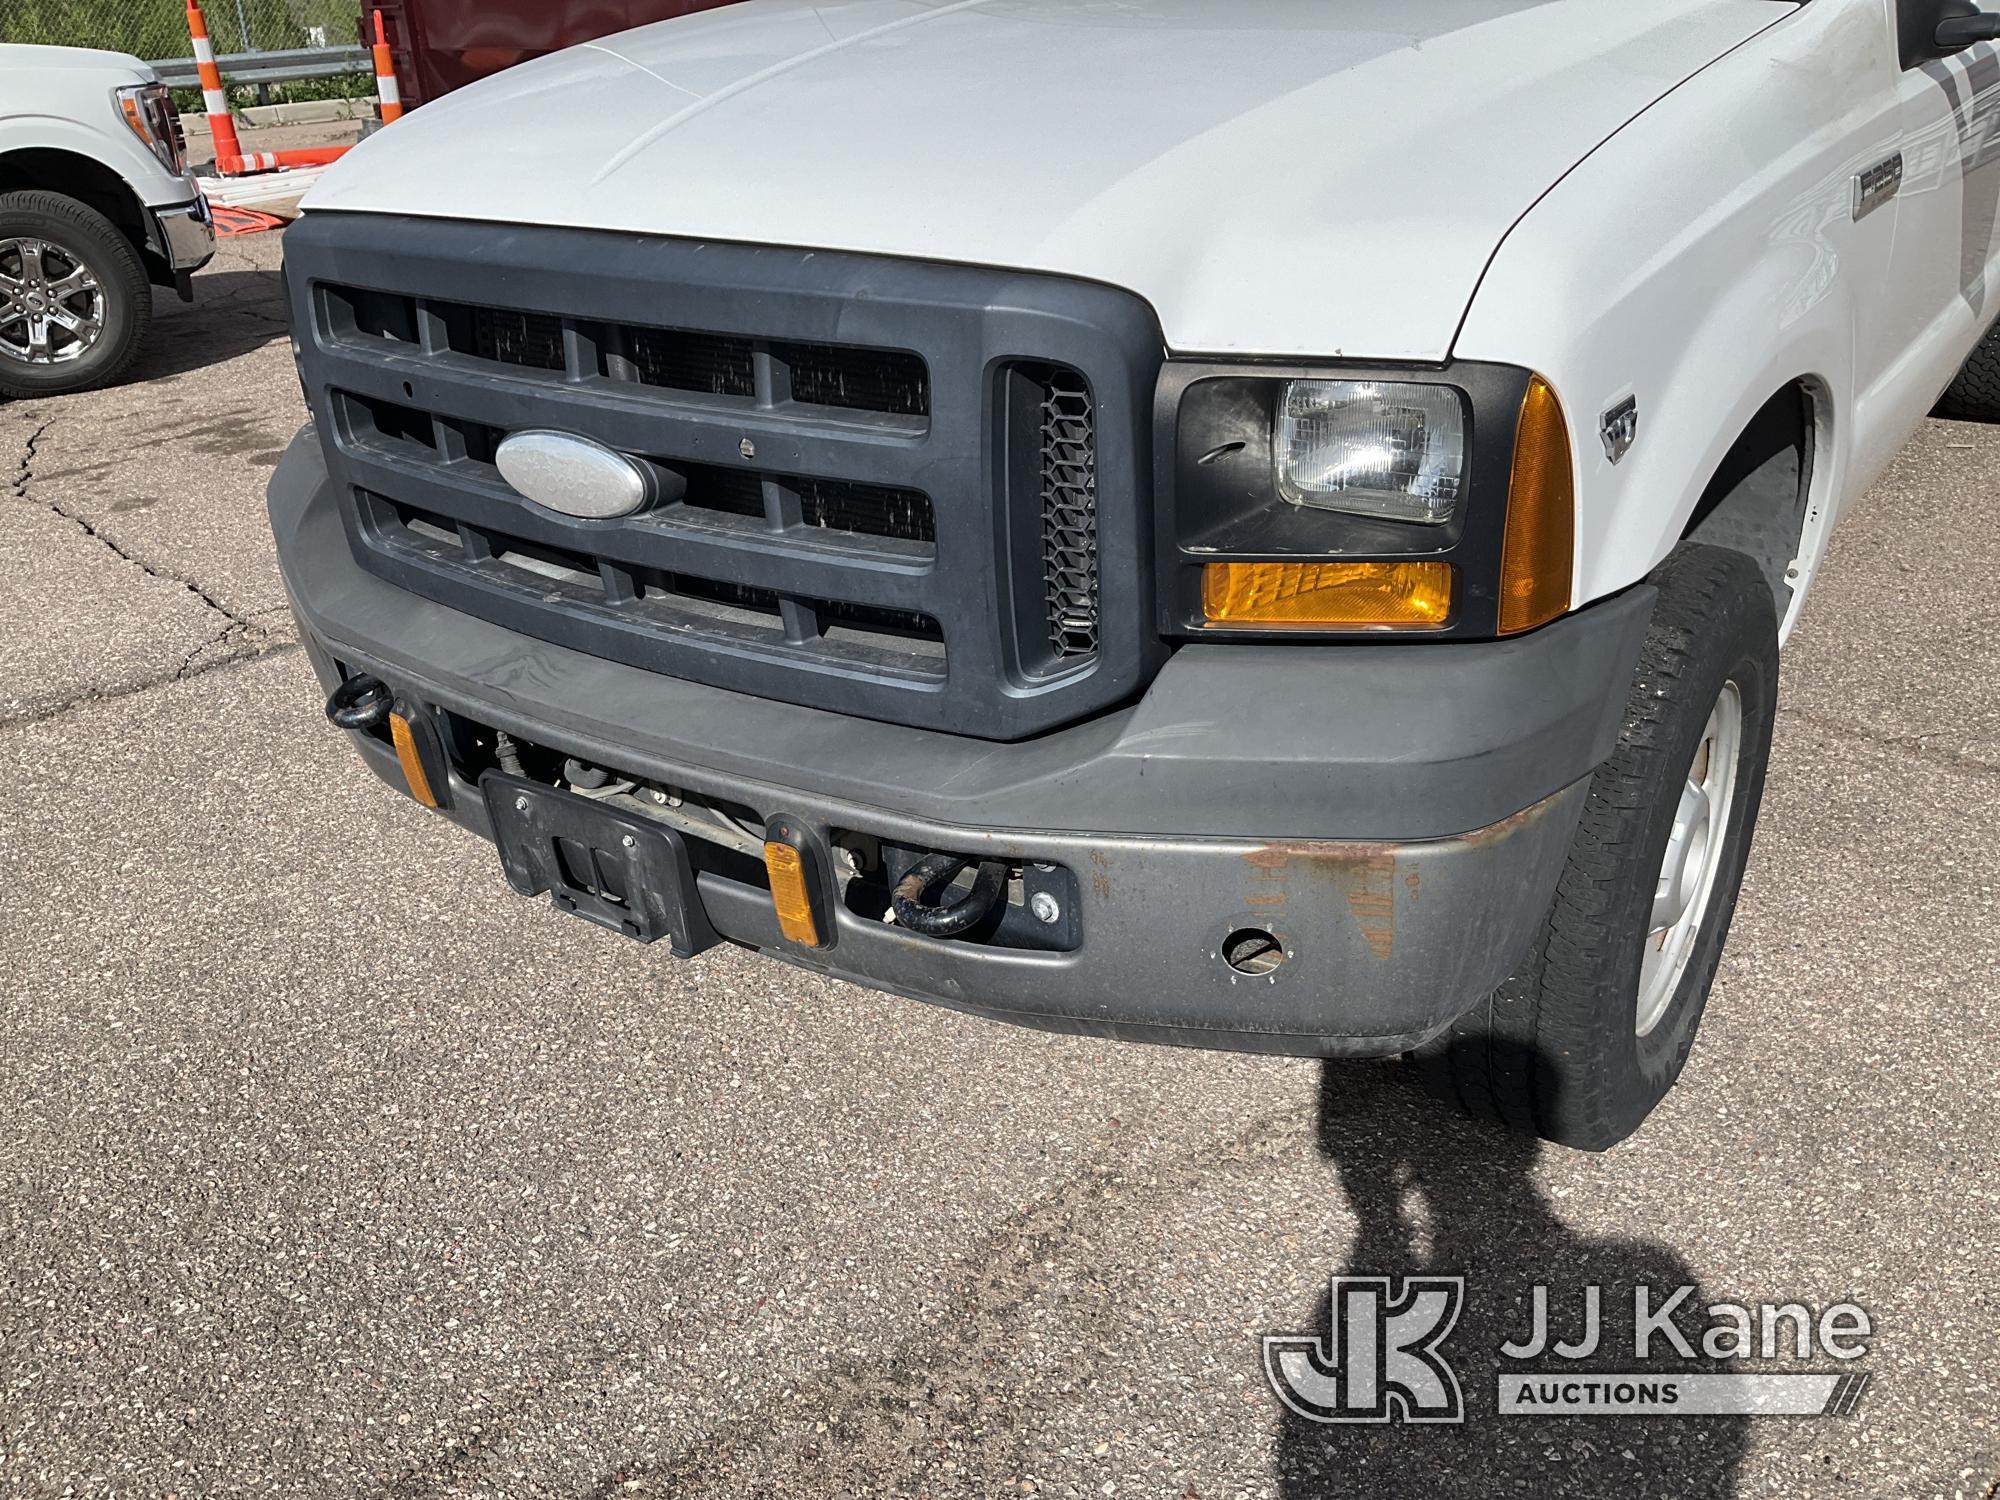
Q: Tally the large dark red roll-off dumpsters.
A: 1